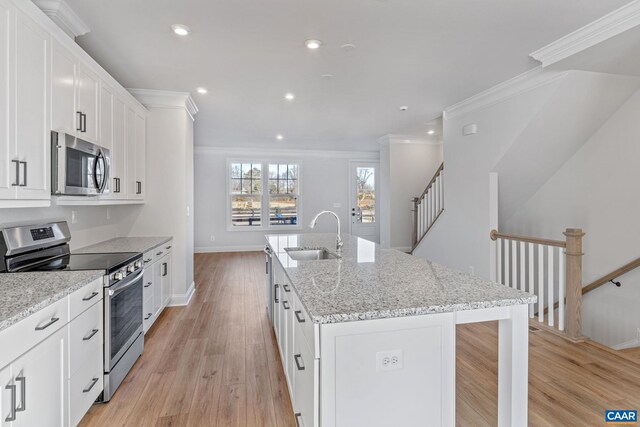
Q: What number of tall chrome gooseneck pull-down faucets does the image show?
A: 1